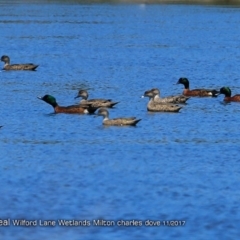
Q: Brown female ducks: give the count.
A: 5